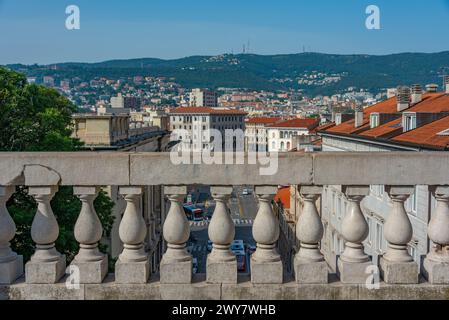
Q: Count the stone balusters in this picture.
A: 11